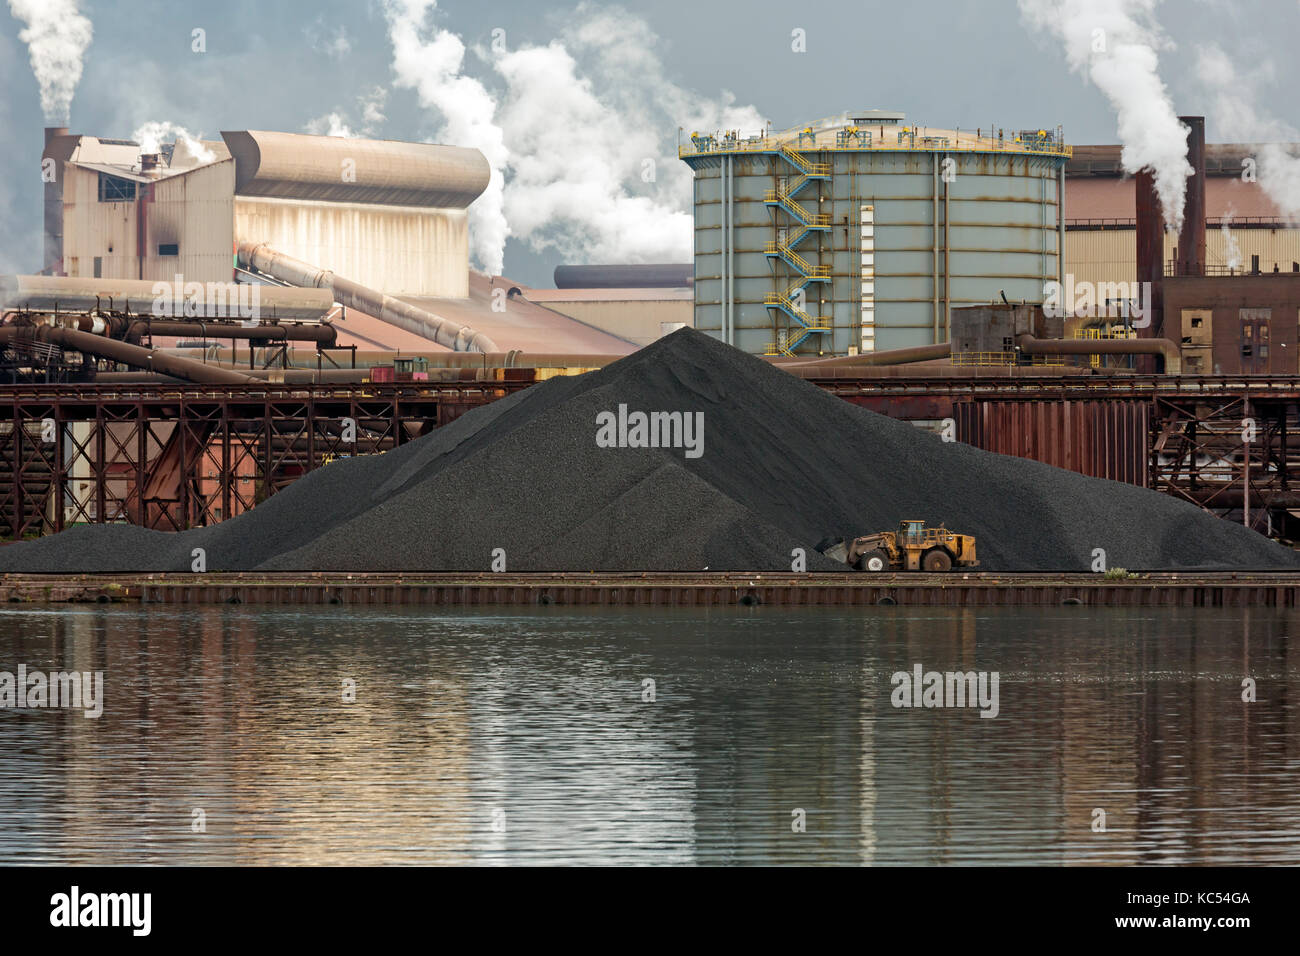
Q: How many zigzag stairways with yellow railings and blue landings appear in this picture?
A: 1